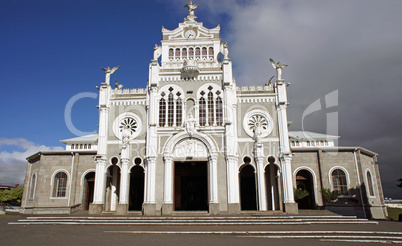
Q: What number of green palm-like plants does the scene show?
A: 2